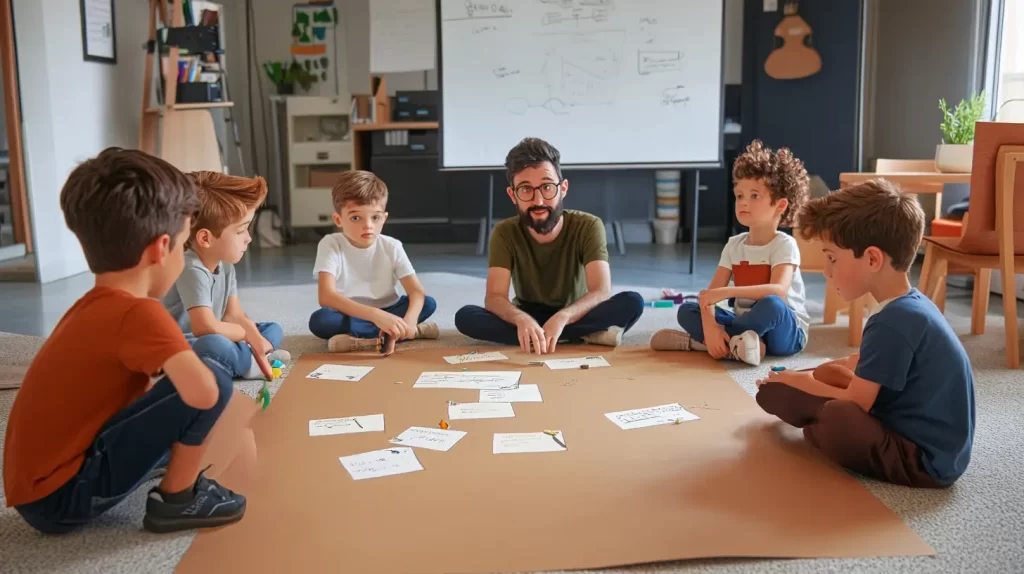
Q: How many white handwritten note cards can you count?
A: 11